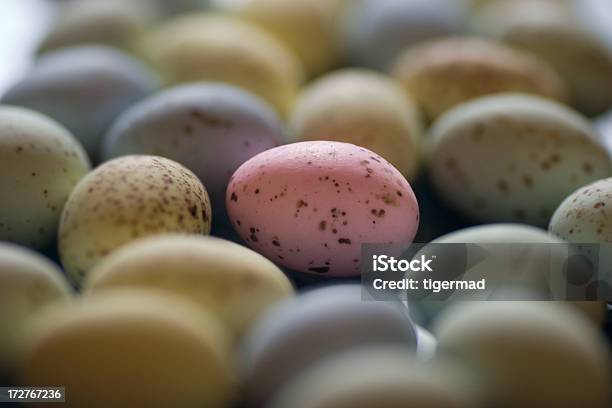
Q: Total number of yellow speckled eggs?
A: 1